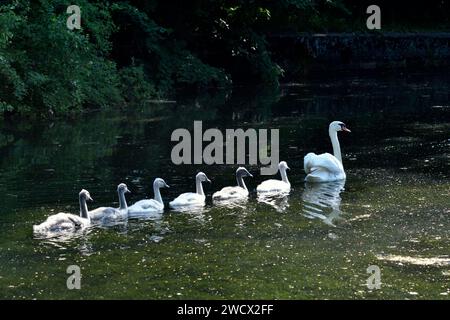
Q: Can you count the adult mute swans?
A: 1